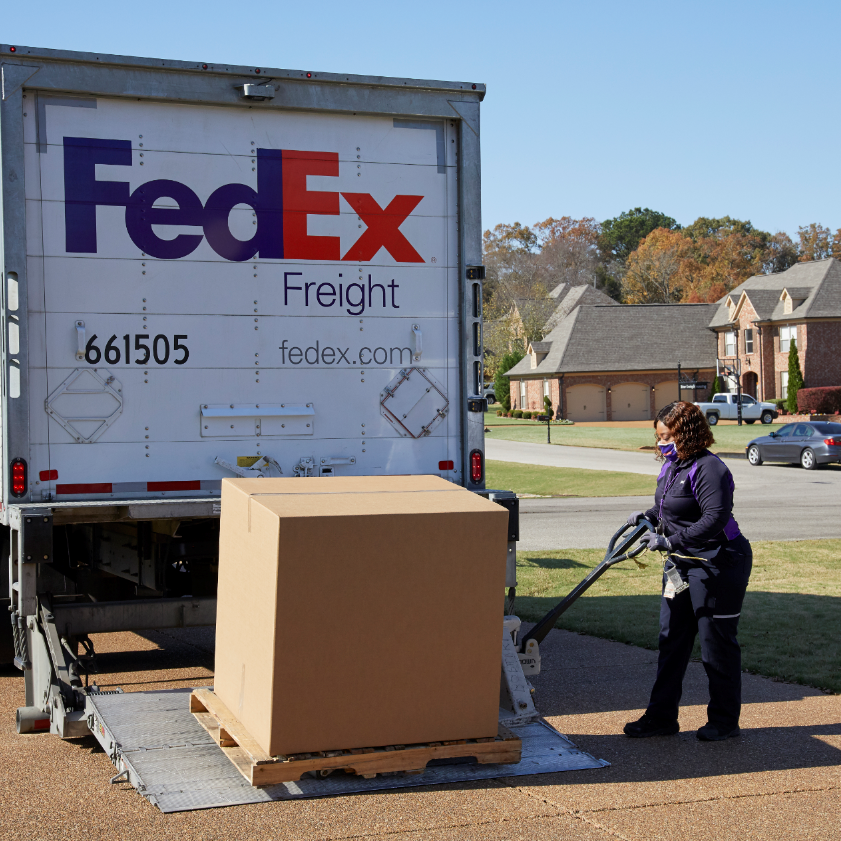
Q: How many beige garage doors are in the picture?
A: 3